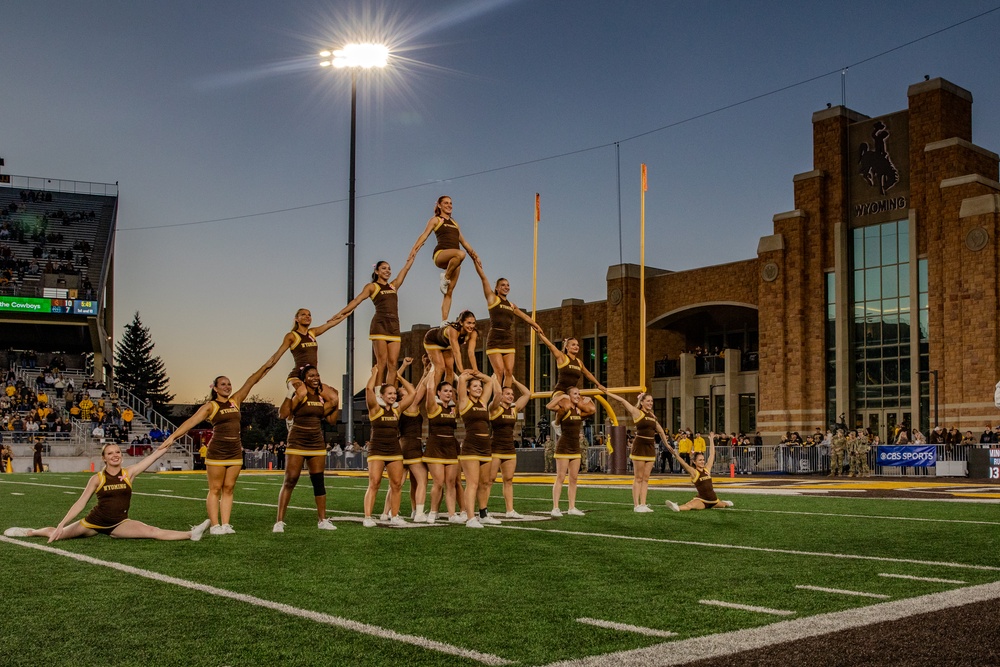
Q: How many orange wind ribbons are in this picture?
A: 2